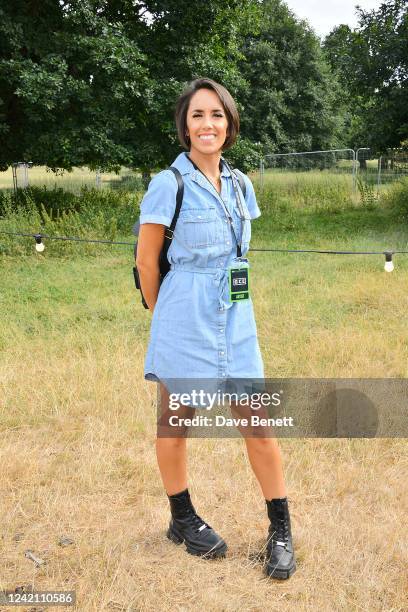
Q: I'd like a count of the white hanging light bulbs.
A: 2